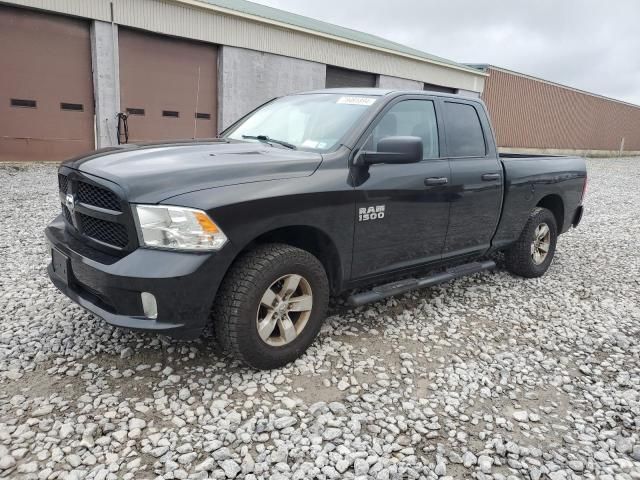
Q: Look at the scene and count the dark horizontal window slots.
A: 5